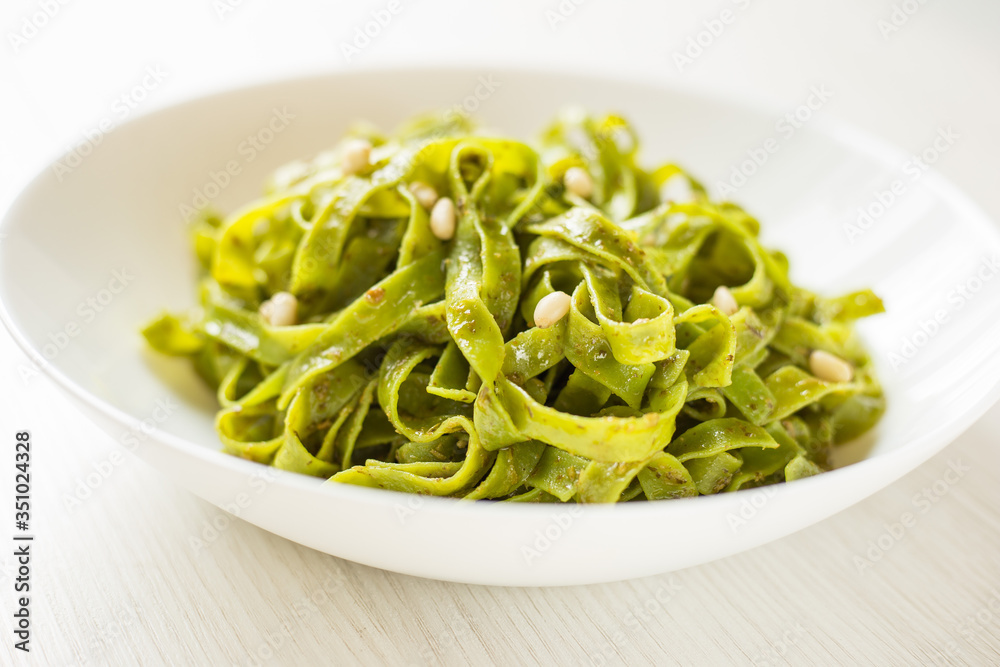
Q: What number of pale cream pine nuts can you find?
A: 9